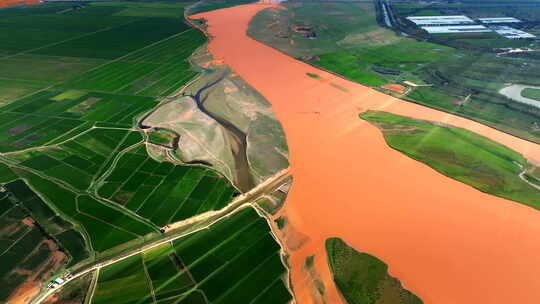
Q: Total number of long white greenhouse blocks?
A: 4